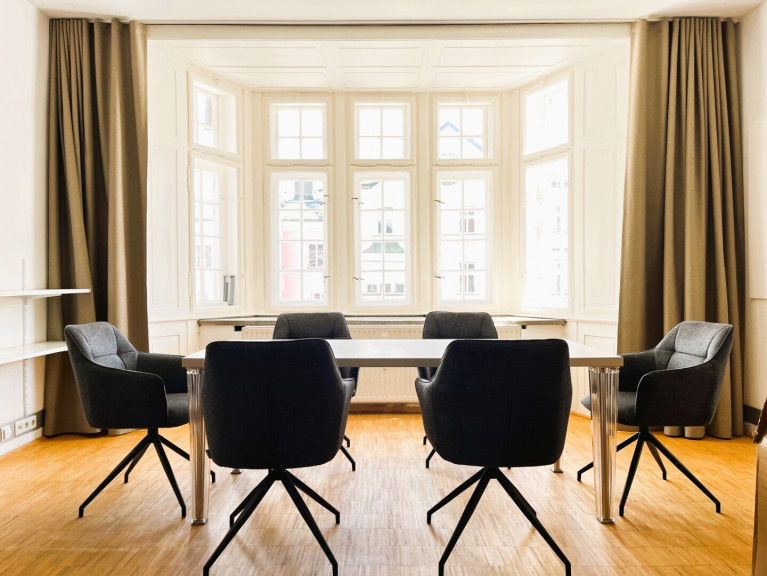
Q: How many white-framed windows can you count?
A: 10